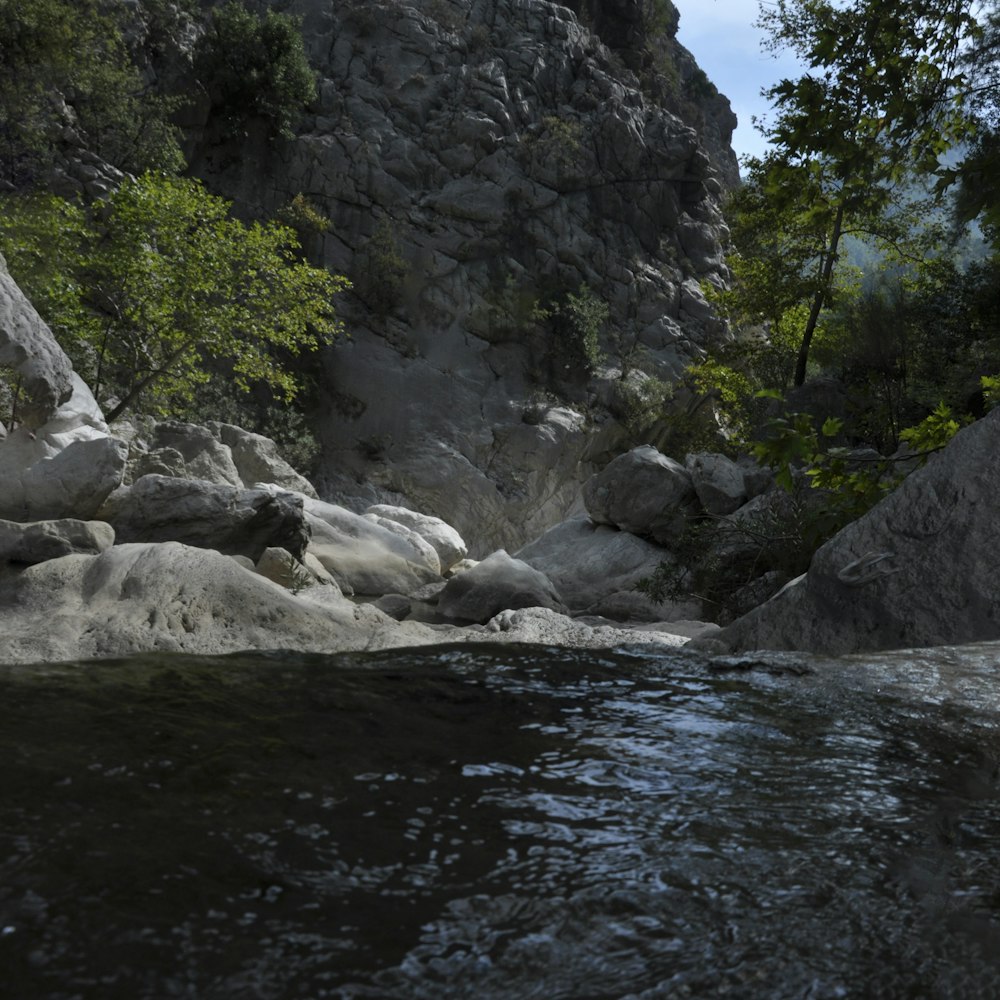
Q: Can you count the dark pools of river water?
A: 1